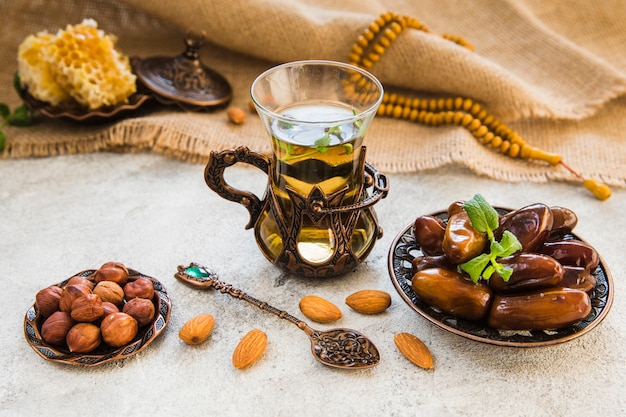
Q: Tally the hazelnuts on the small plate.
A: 12